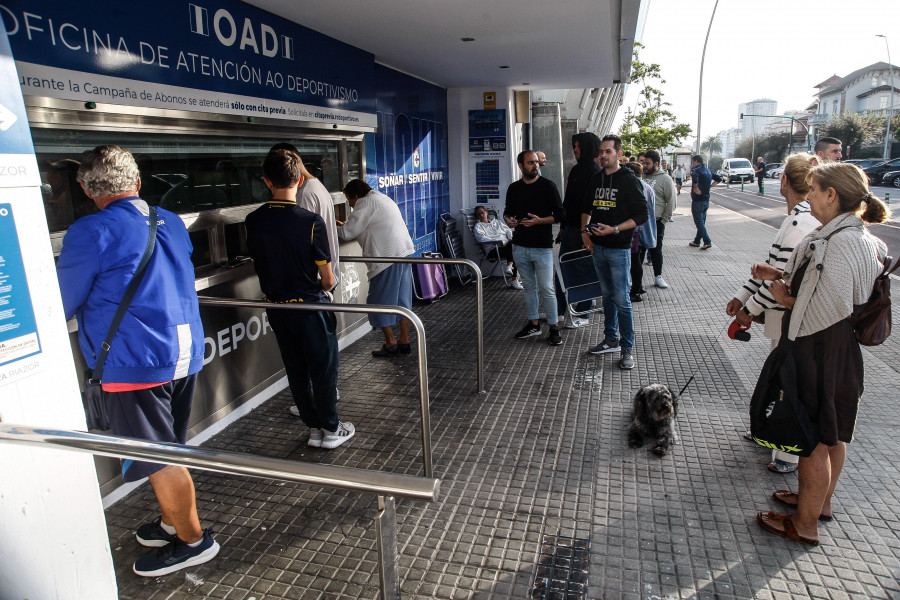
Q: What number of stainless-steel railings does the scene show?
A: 3